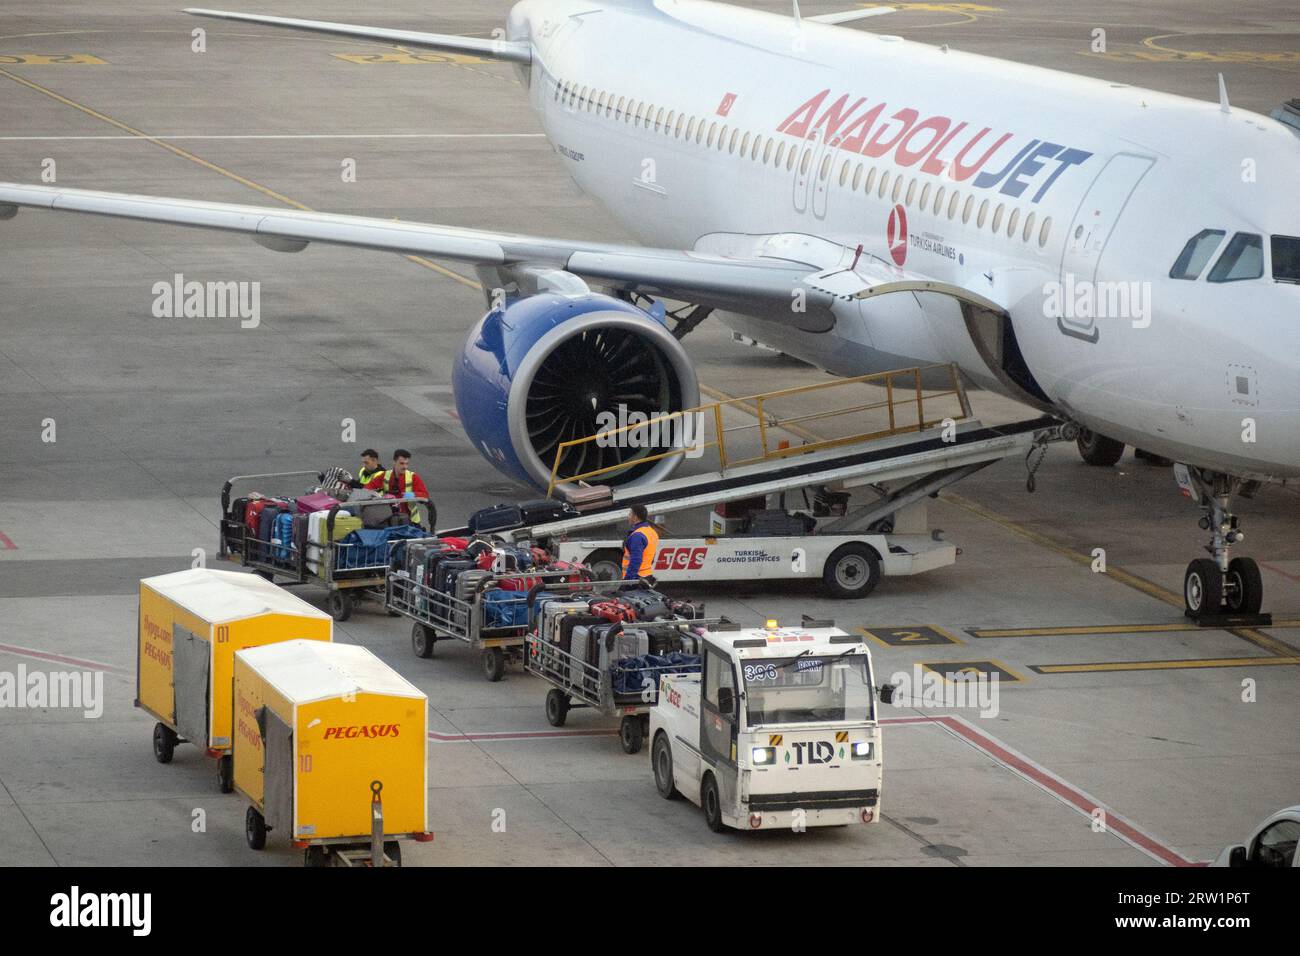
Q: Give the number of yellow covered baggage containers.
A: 2